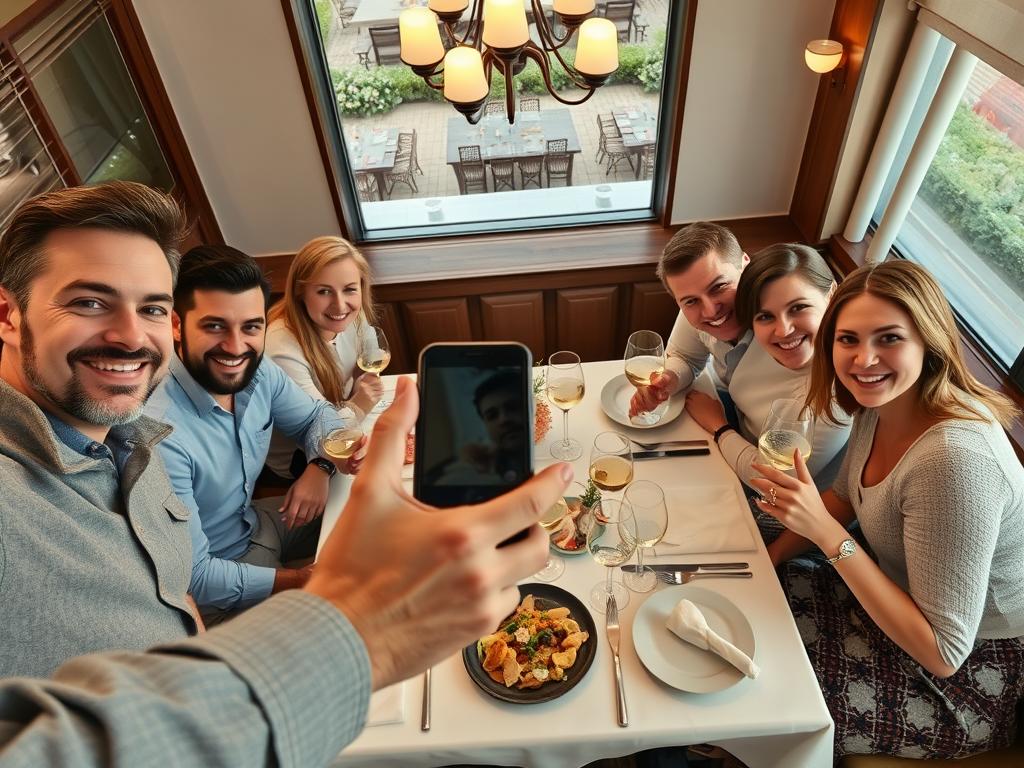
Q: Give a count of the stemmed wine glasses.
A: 9